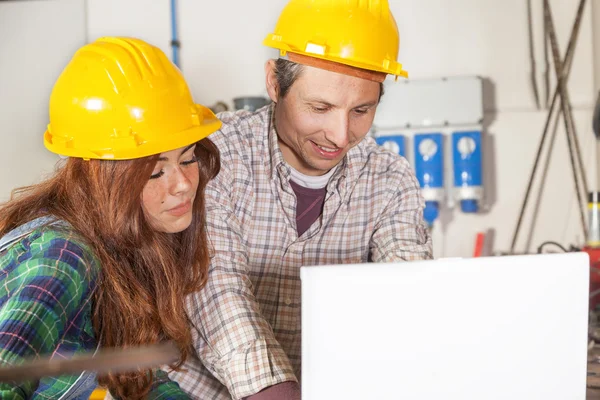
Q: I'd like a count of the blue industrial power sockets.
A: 3